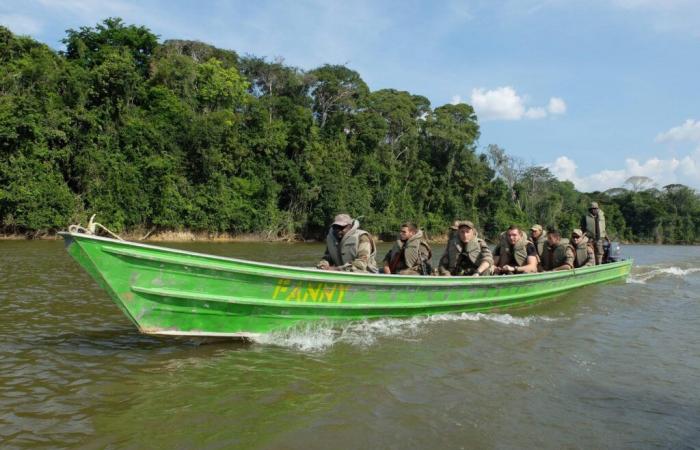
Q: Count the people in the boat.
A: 9